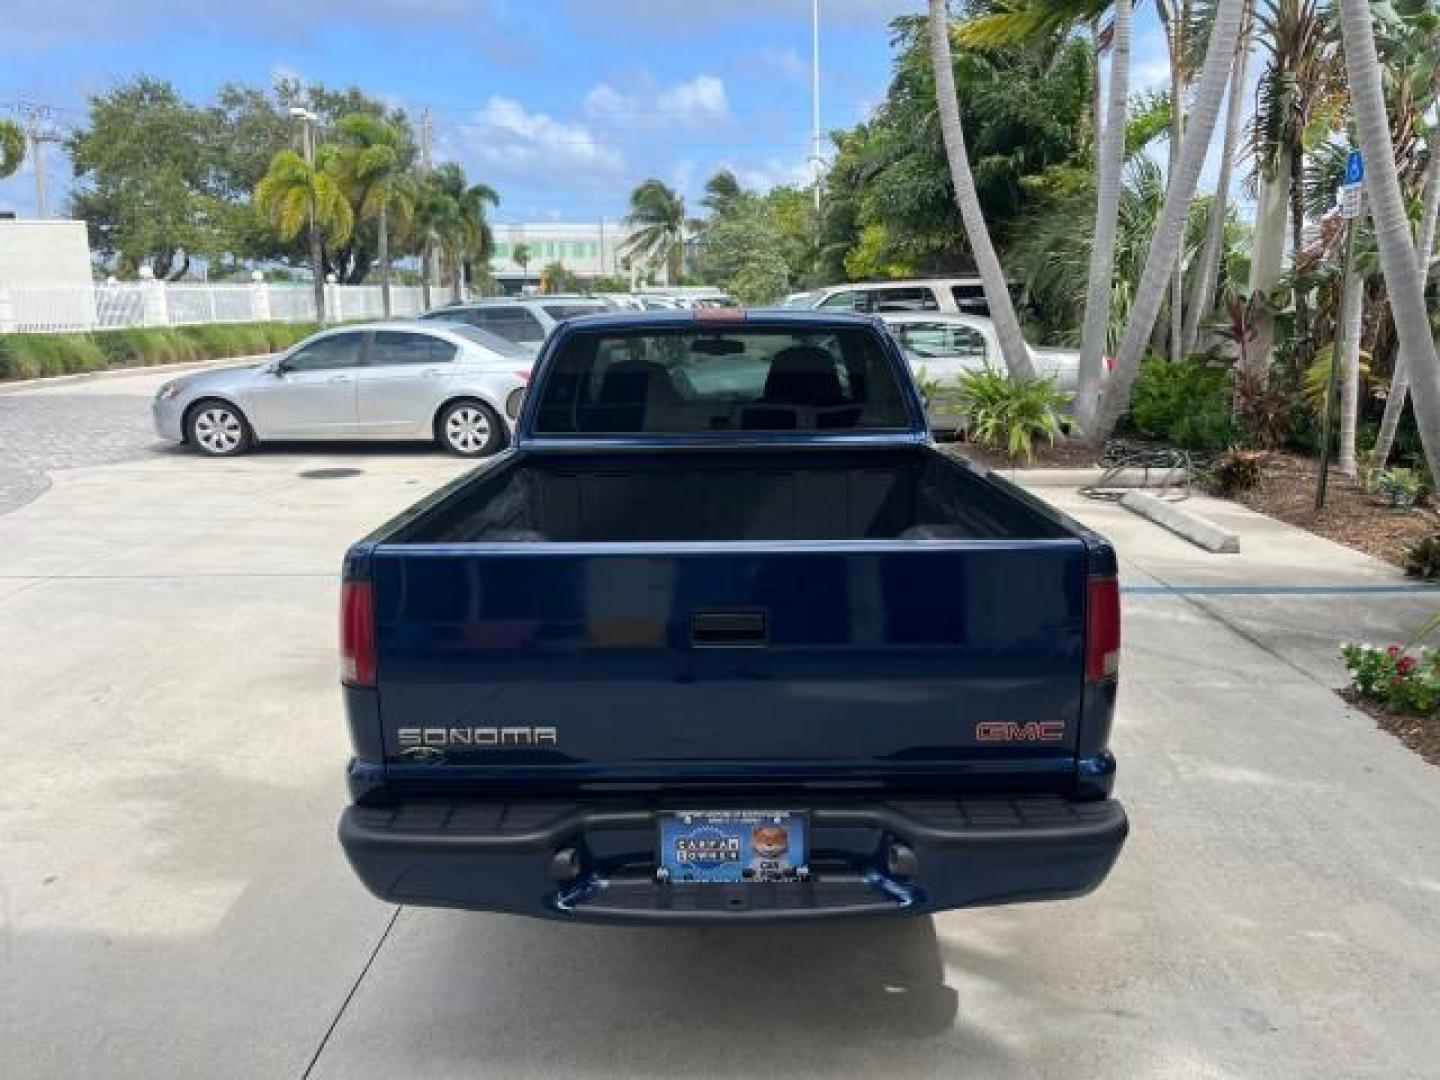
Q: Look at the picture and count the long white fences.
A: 1